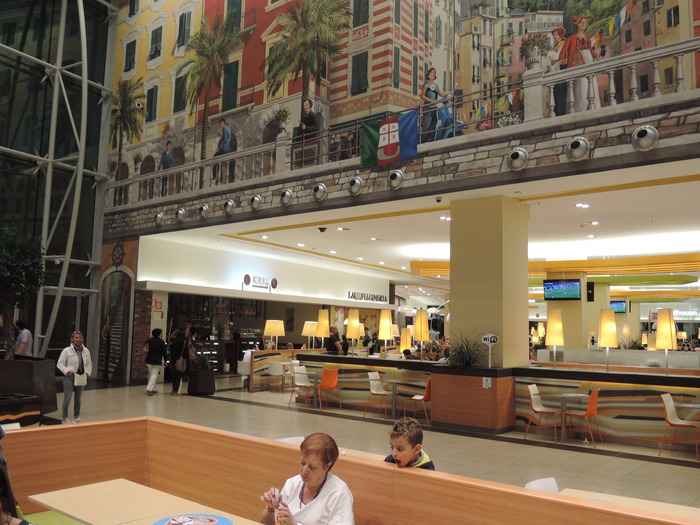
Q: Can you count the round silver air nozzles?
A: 12